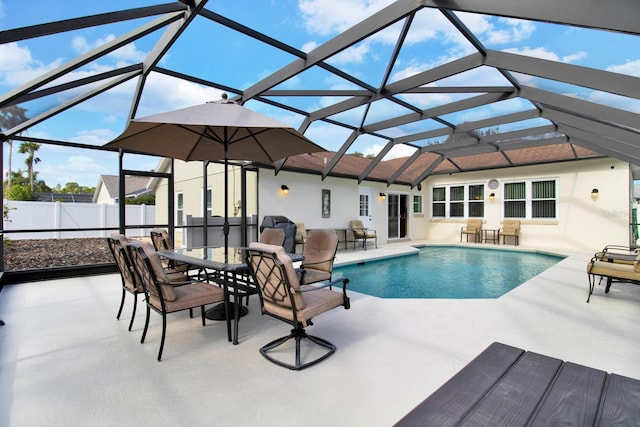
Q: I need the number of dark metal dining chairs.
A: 6